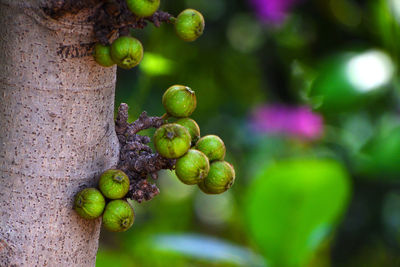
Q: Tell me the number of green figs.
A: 13